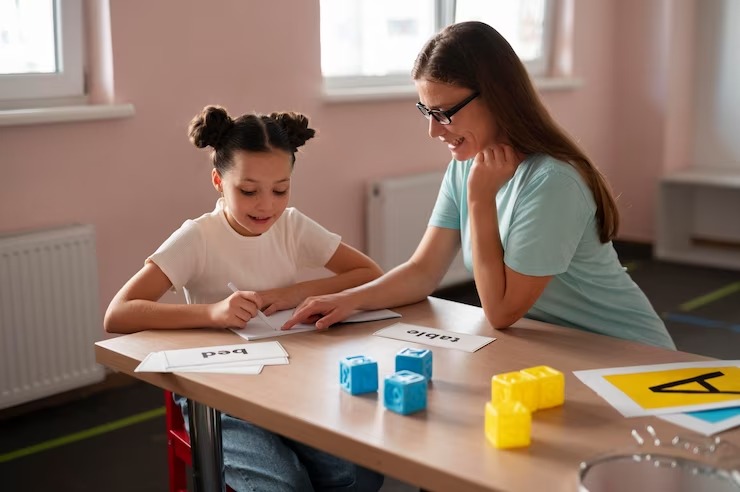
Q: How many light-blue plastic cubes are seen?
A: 3